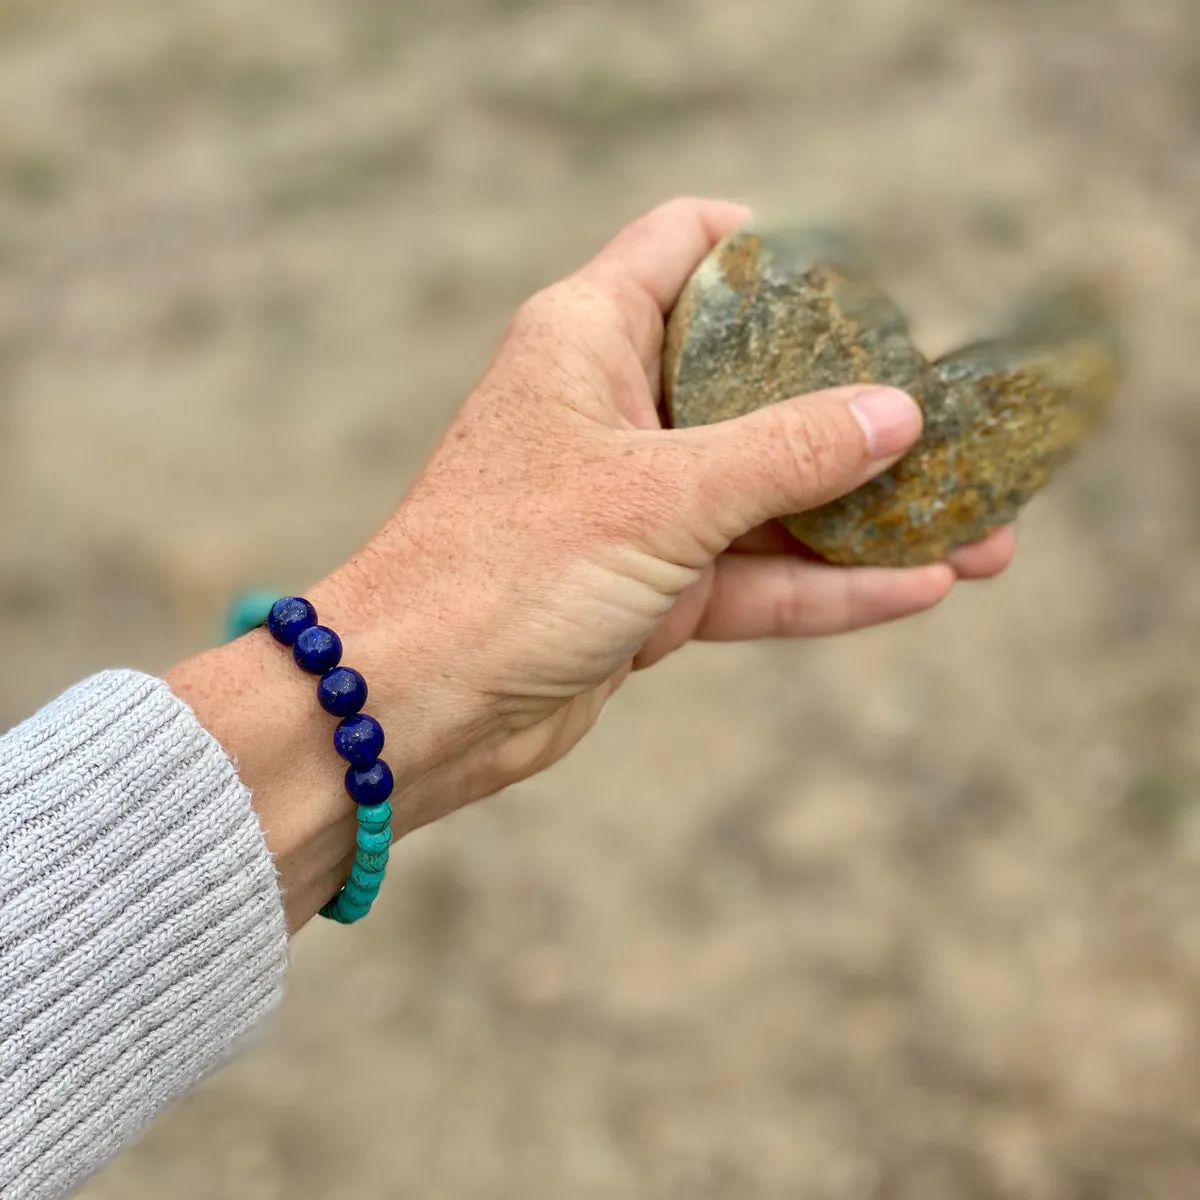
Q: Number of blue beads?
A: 5